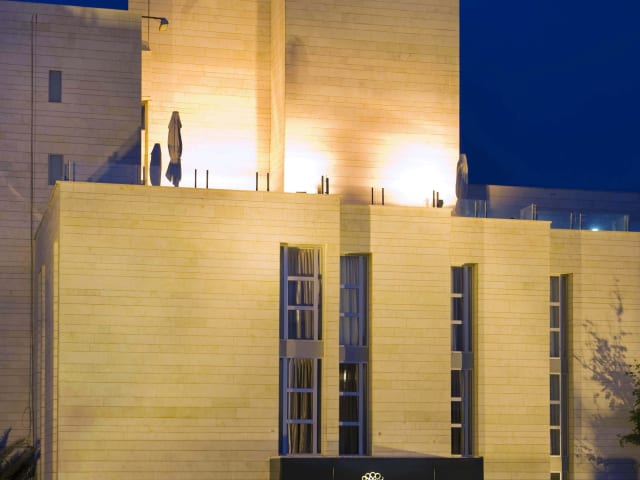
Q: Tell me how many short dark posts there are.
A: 10